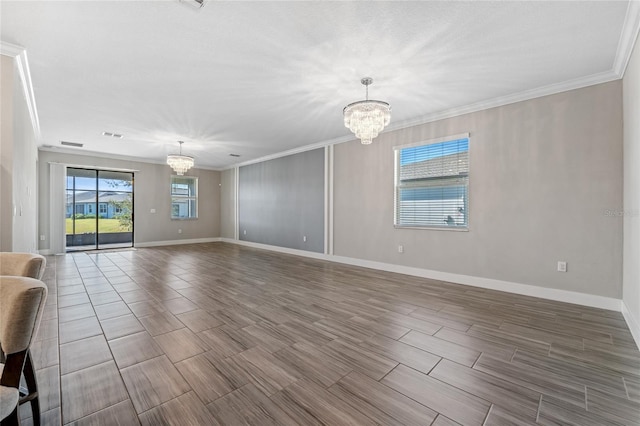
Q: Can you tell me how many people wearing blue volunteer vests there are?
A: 0